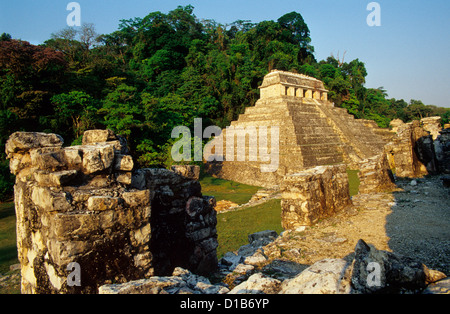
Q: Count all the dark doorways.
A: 5